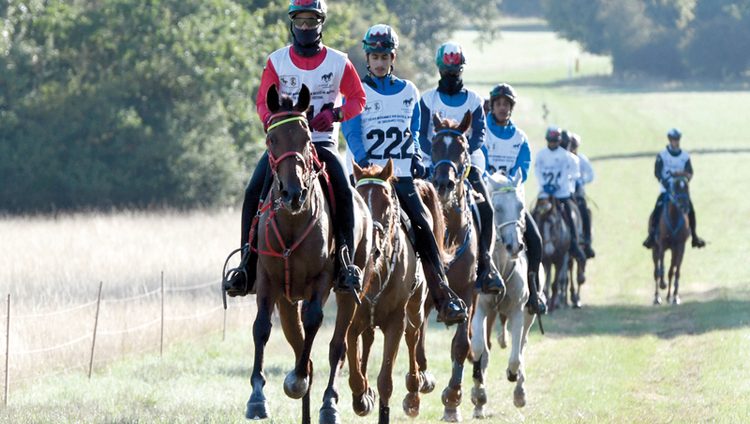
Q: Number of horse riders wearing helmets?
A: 8